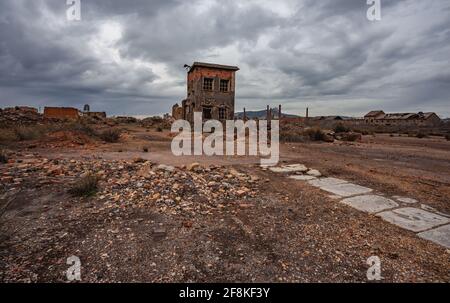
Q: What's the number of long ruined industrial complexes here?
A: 1